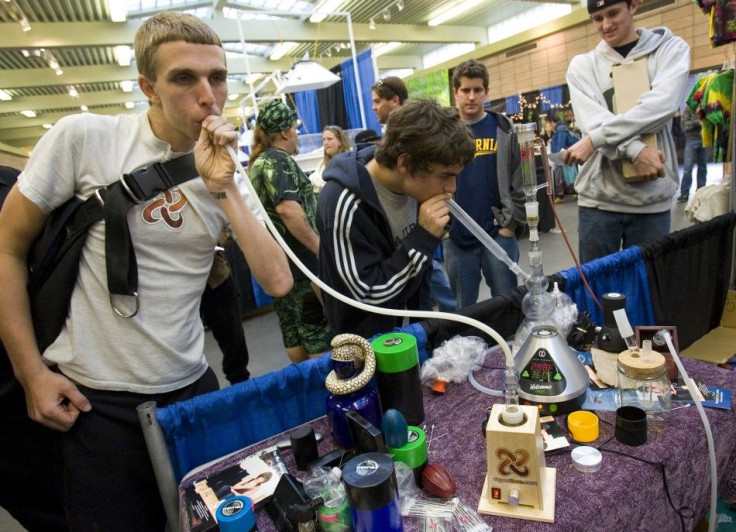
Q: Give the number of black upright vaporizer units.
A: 1